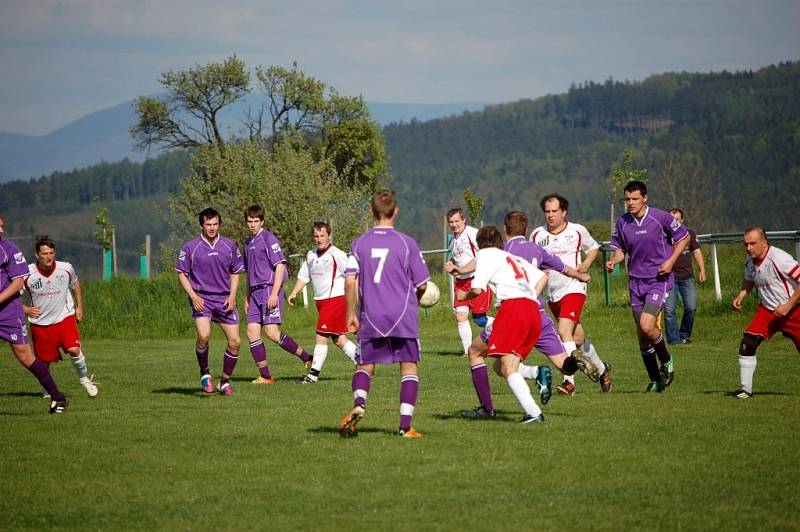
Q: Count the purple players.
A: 6